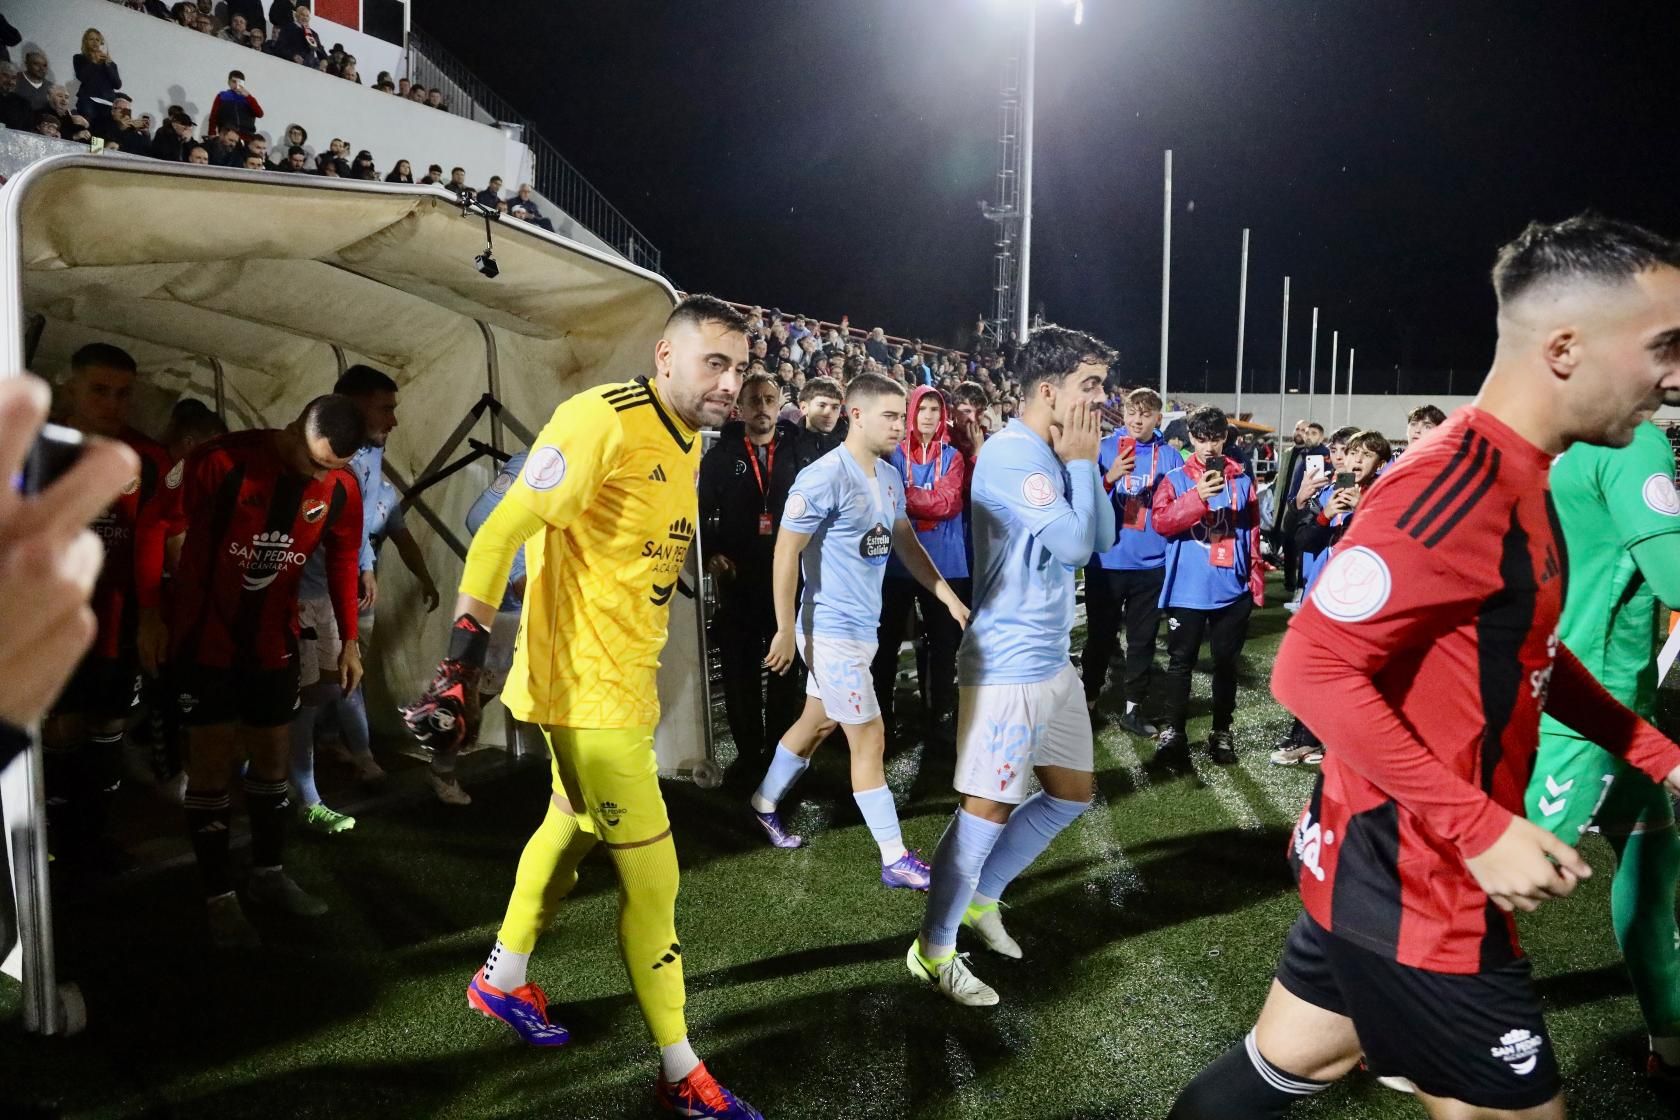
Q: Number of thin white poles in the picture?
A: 6